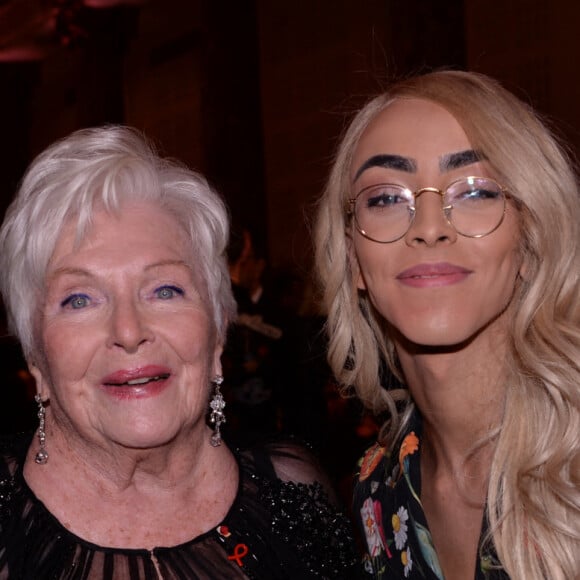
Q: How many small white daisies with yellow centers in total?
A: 2